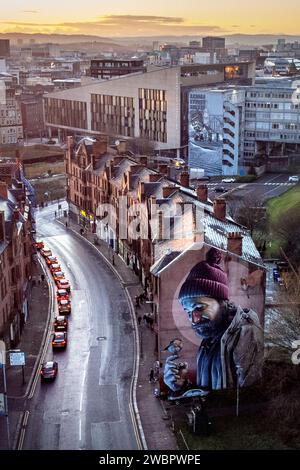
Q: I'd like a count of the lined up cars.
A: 11